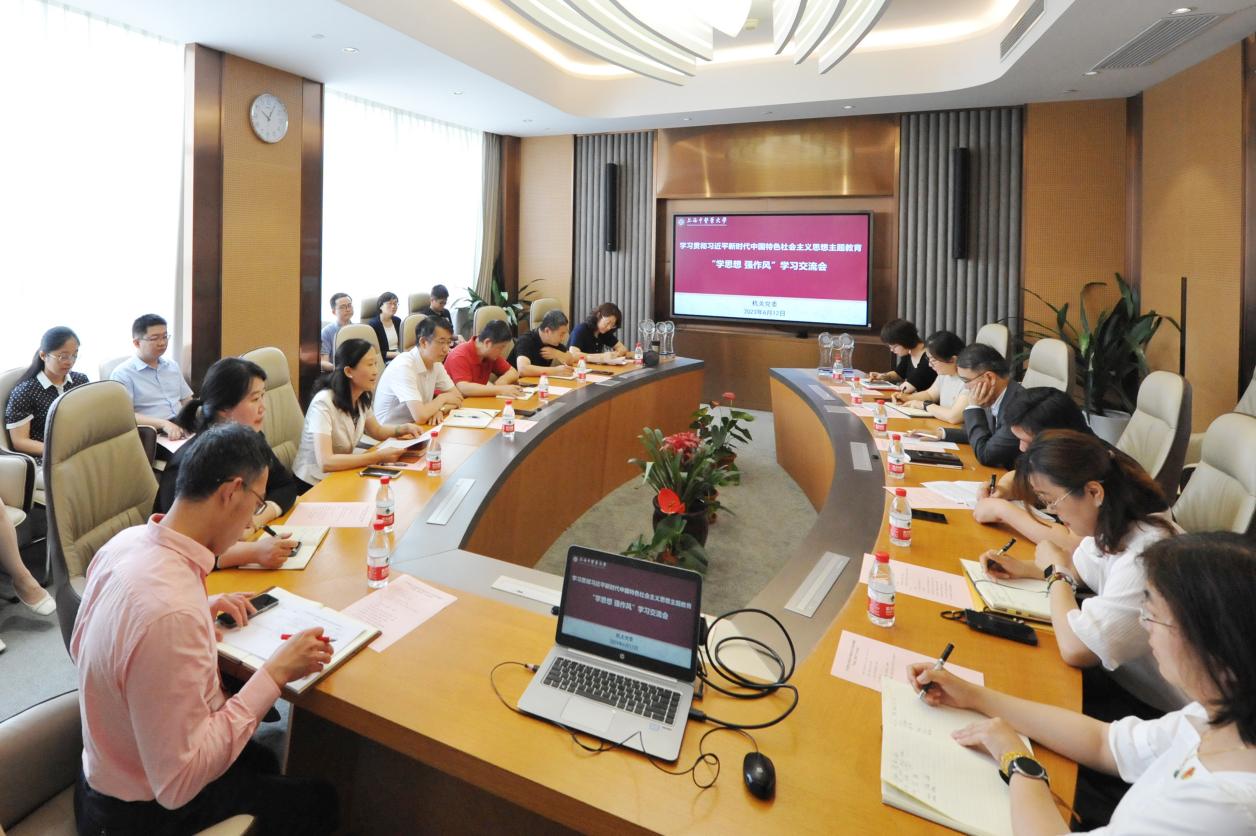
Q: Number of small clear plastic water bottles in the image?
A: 13